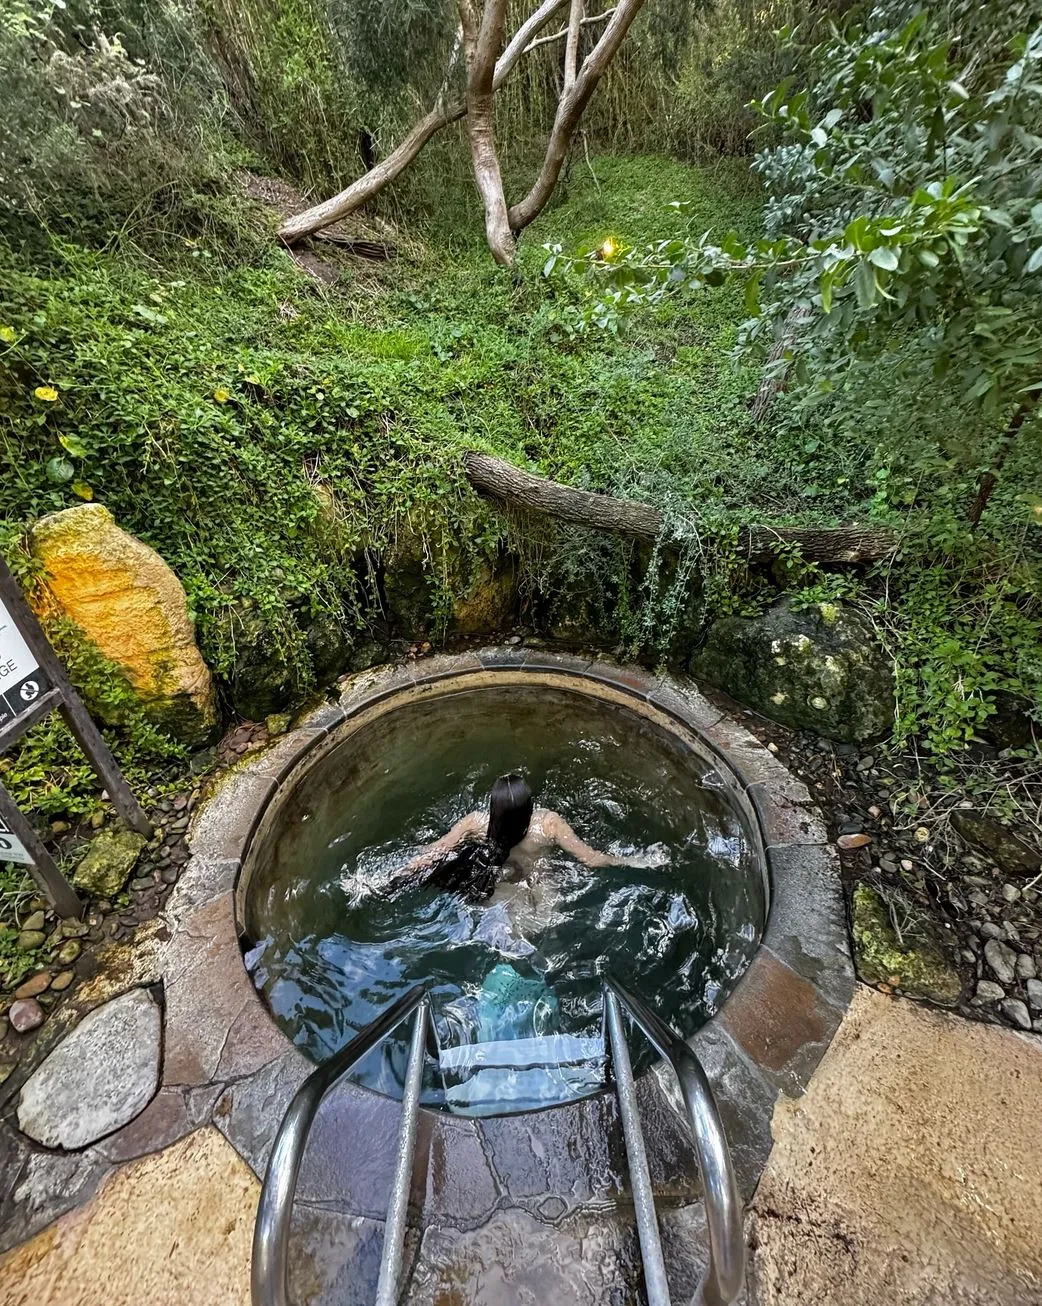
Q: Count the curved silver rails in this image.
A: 2